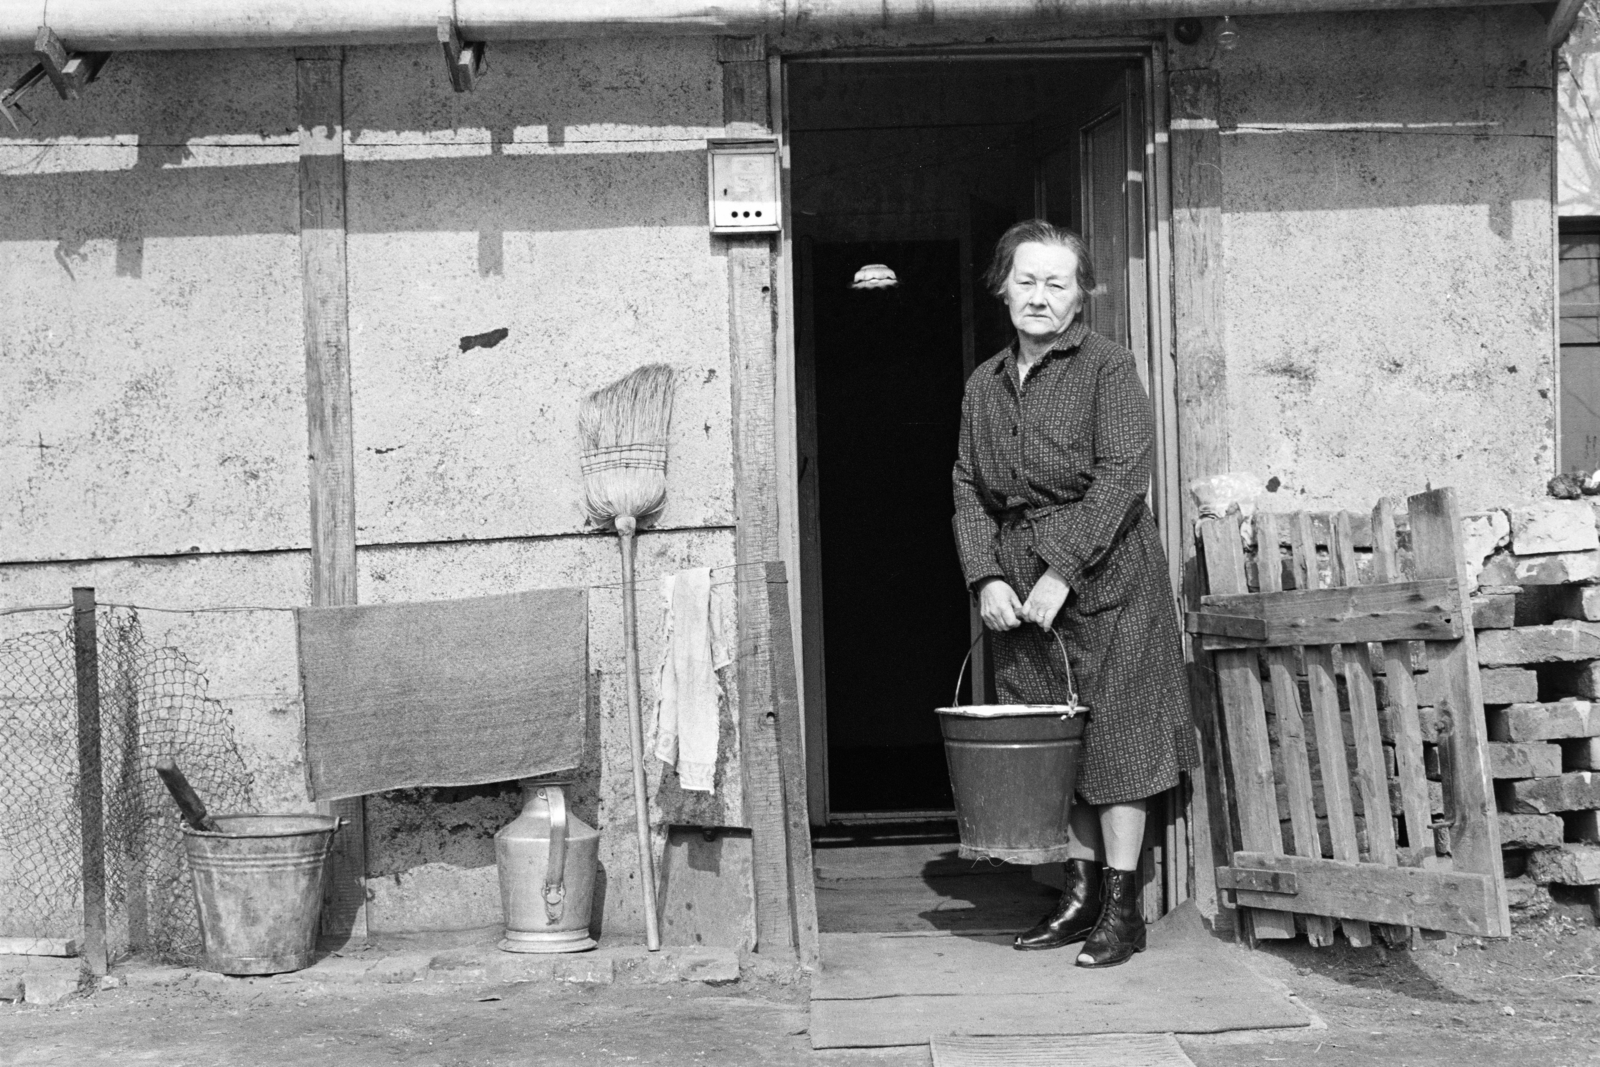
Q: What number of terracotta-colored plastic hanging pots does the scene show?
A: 0